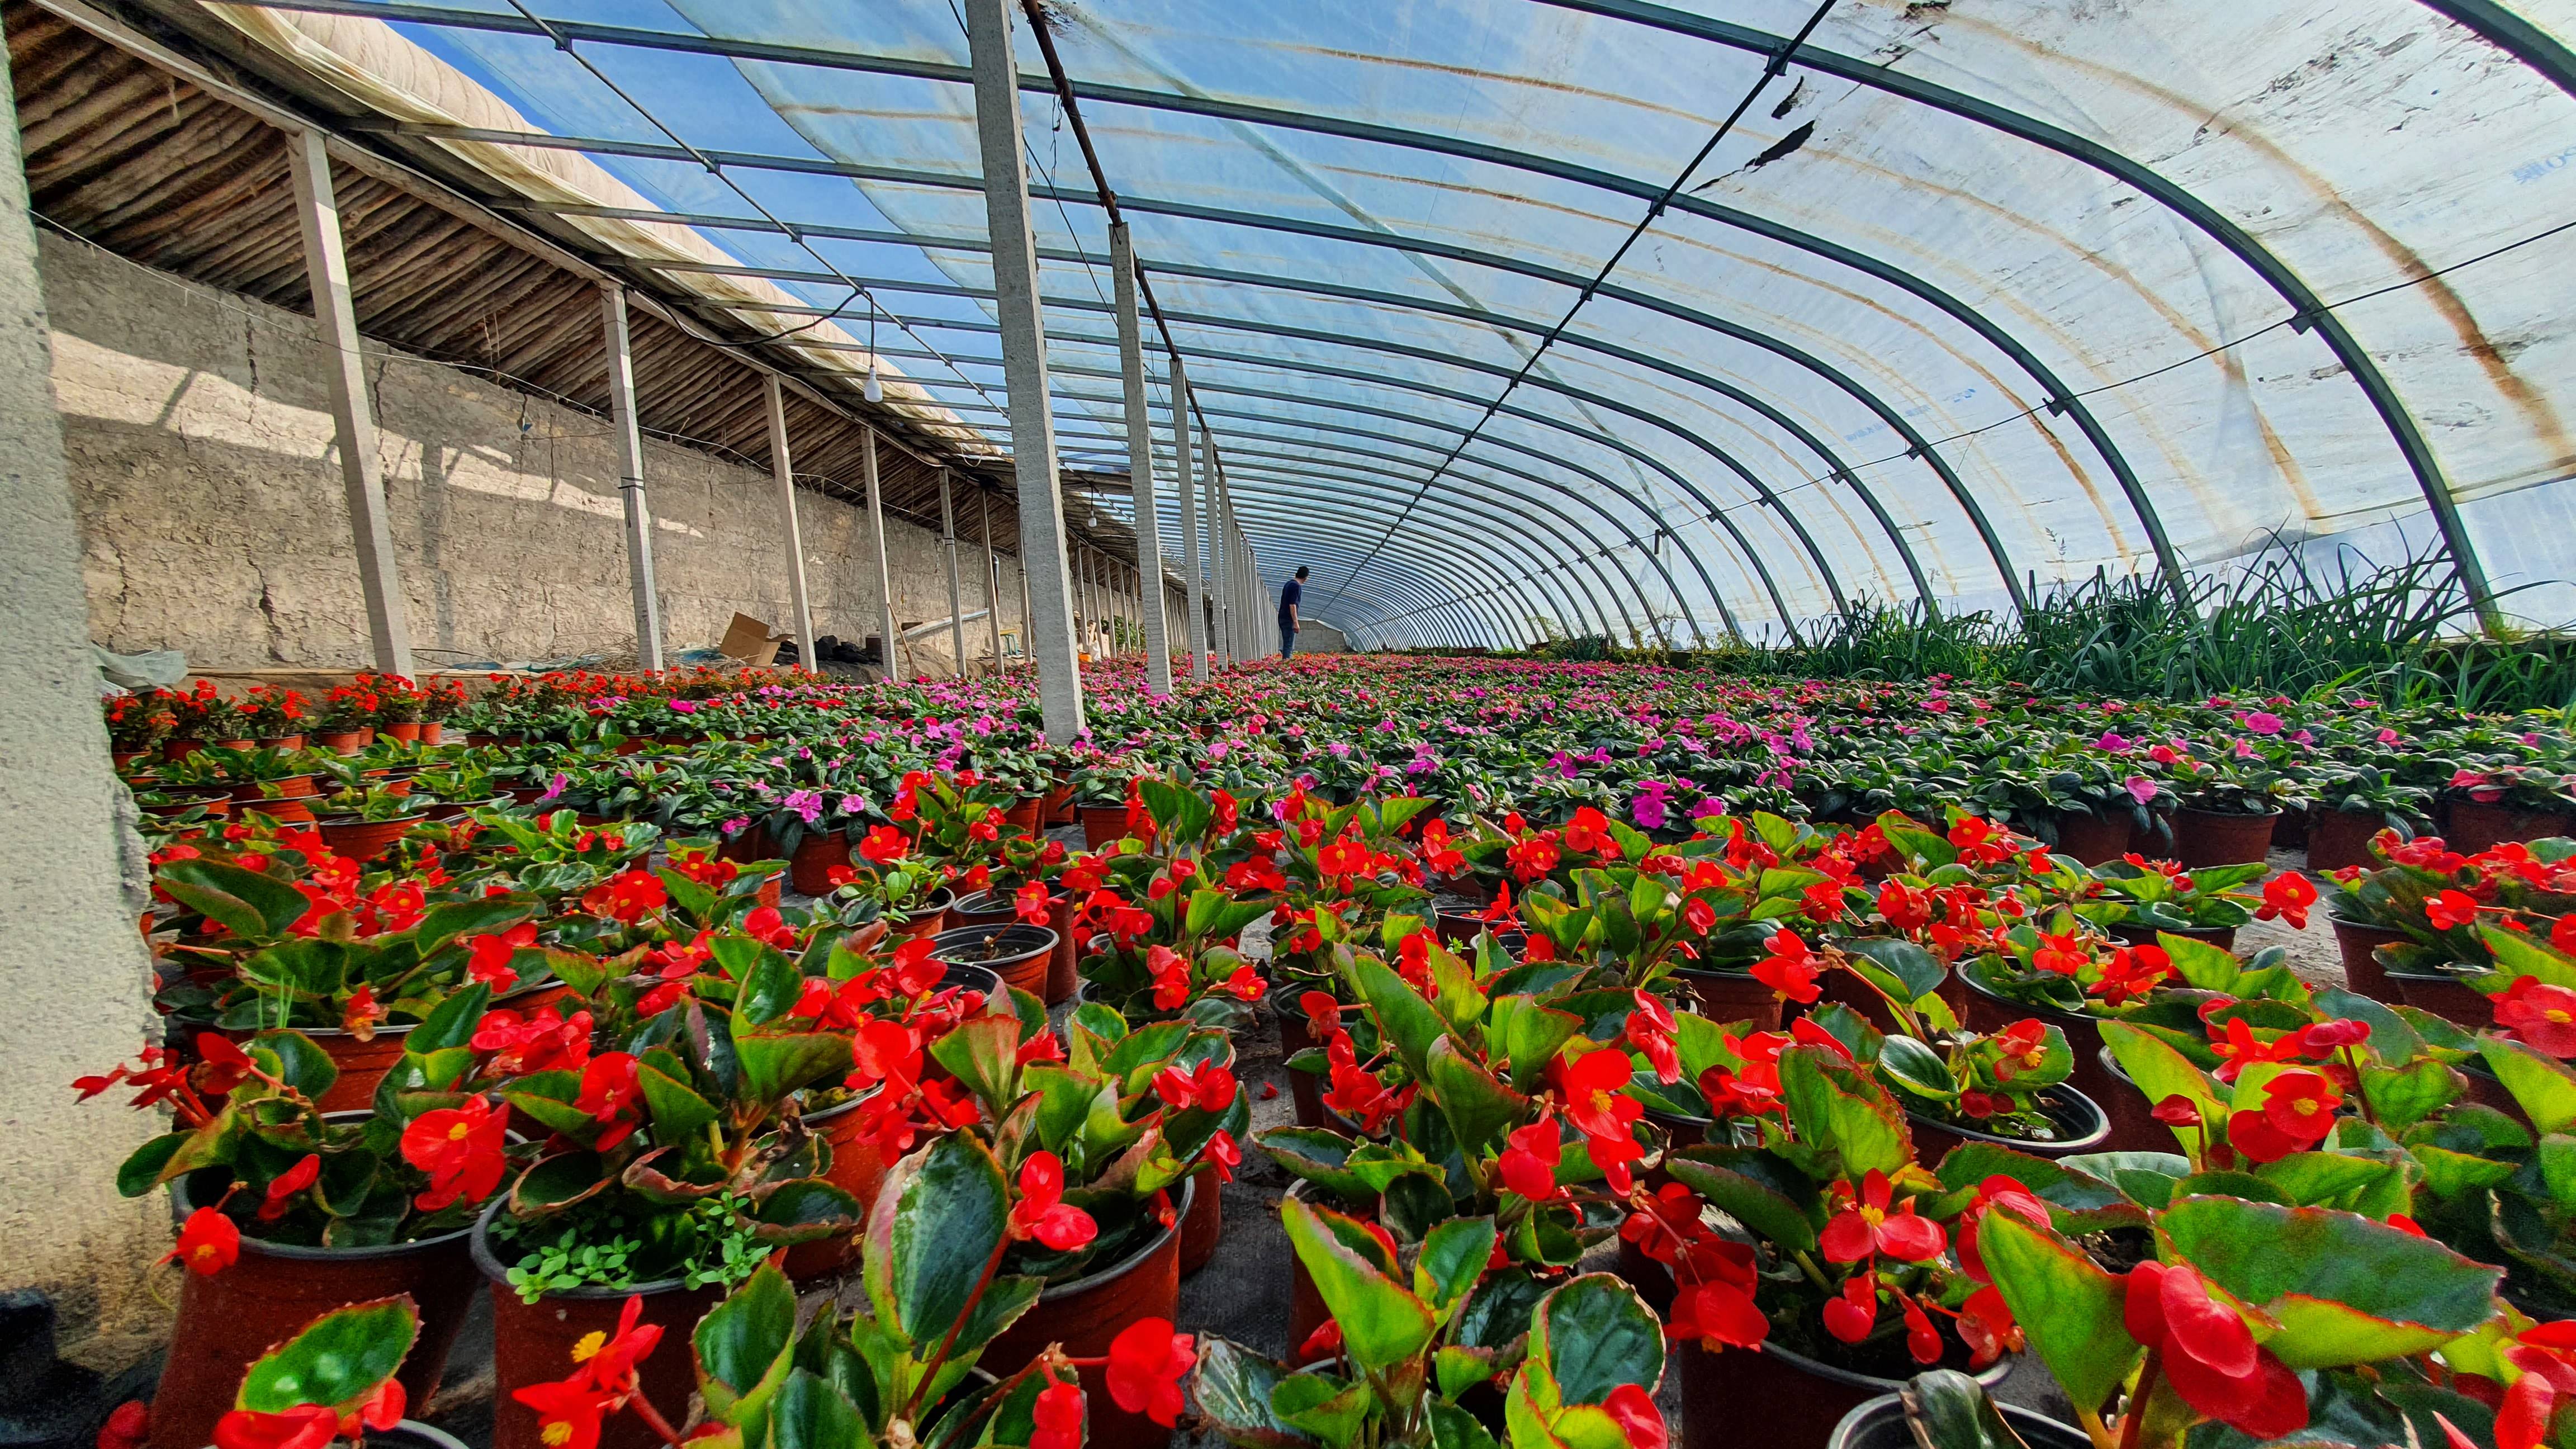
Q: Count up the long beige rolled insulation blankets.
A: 1